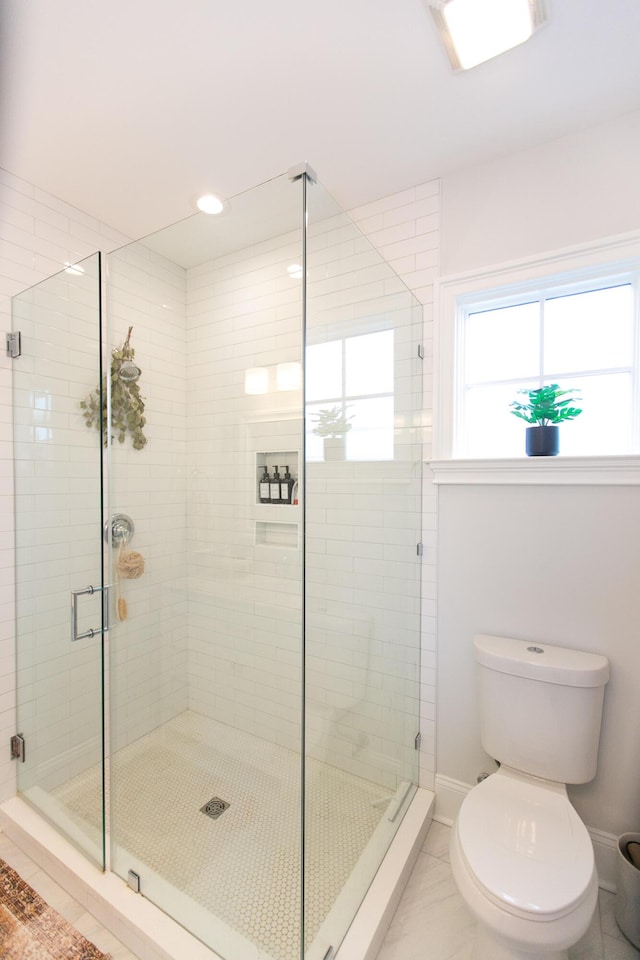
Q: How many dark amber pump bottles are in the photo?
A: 3